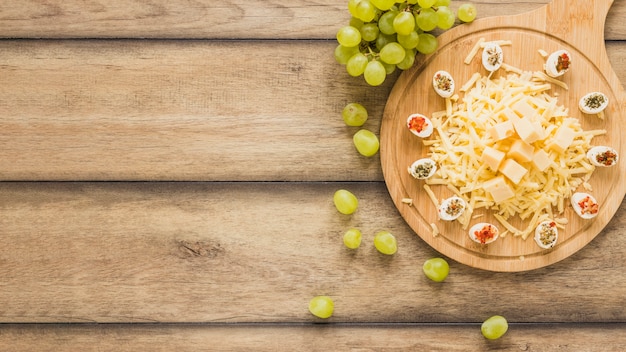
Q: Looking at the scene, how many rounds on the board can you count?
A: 11